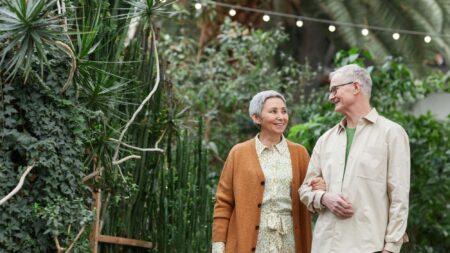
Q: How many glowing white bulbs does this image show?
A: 8